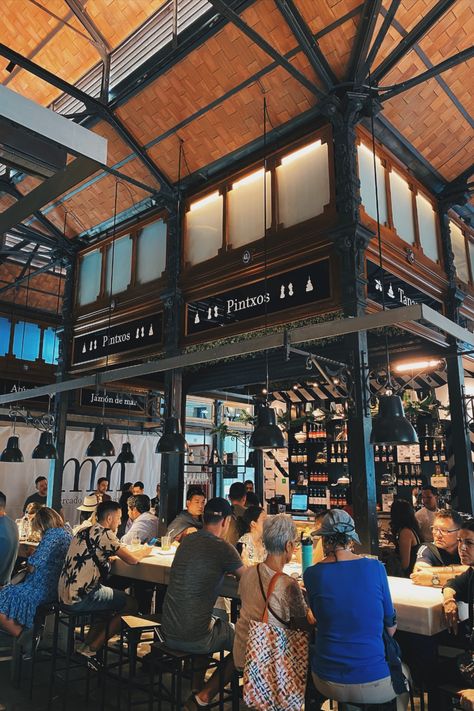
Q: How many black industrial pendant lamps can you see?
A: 7